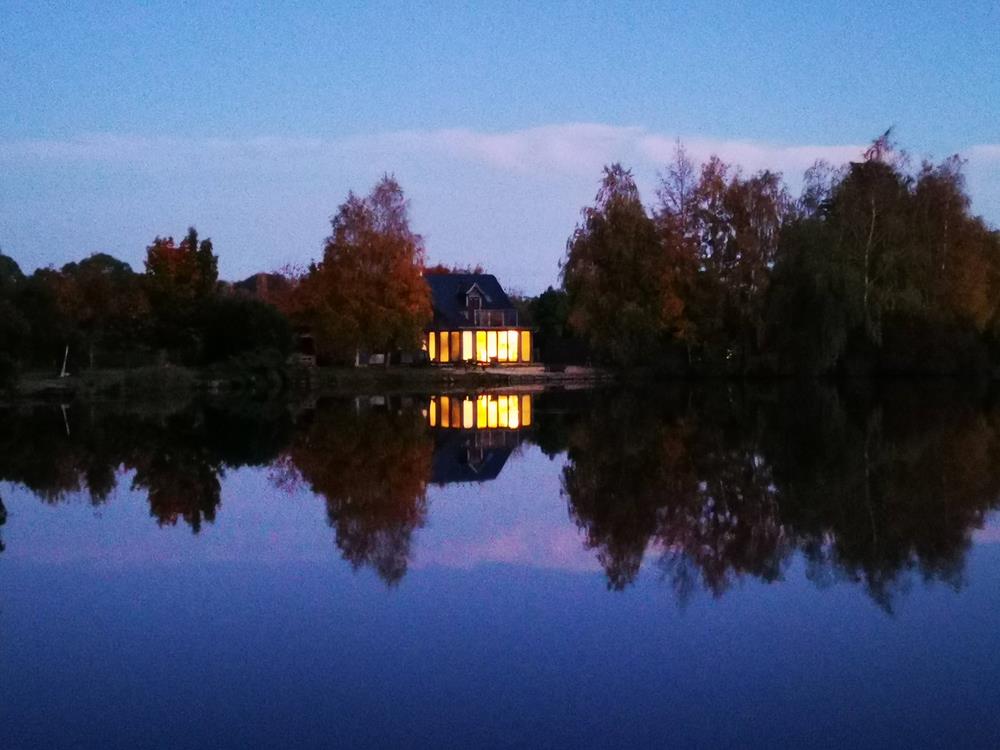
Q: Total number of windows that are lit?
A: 9